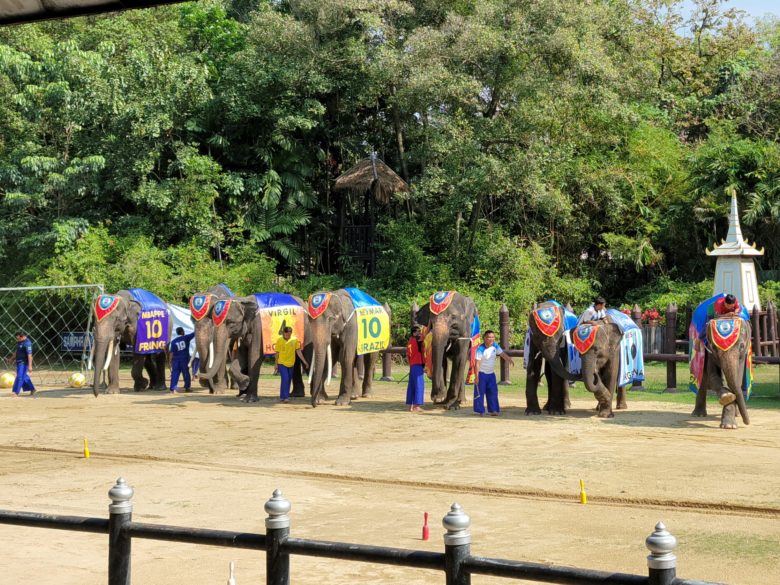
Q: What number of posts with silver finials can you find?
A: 4